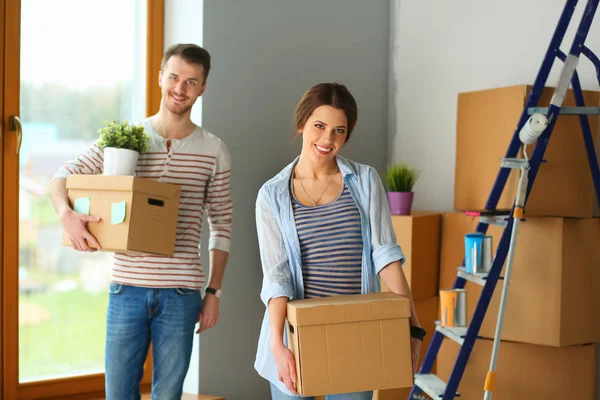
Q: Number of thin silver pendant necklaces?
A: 1